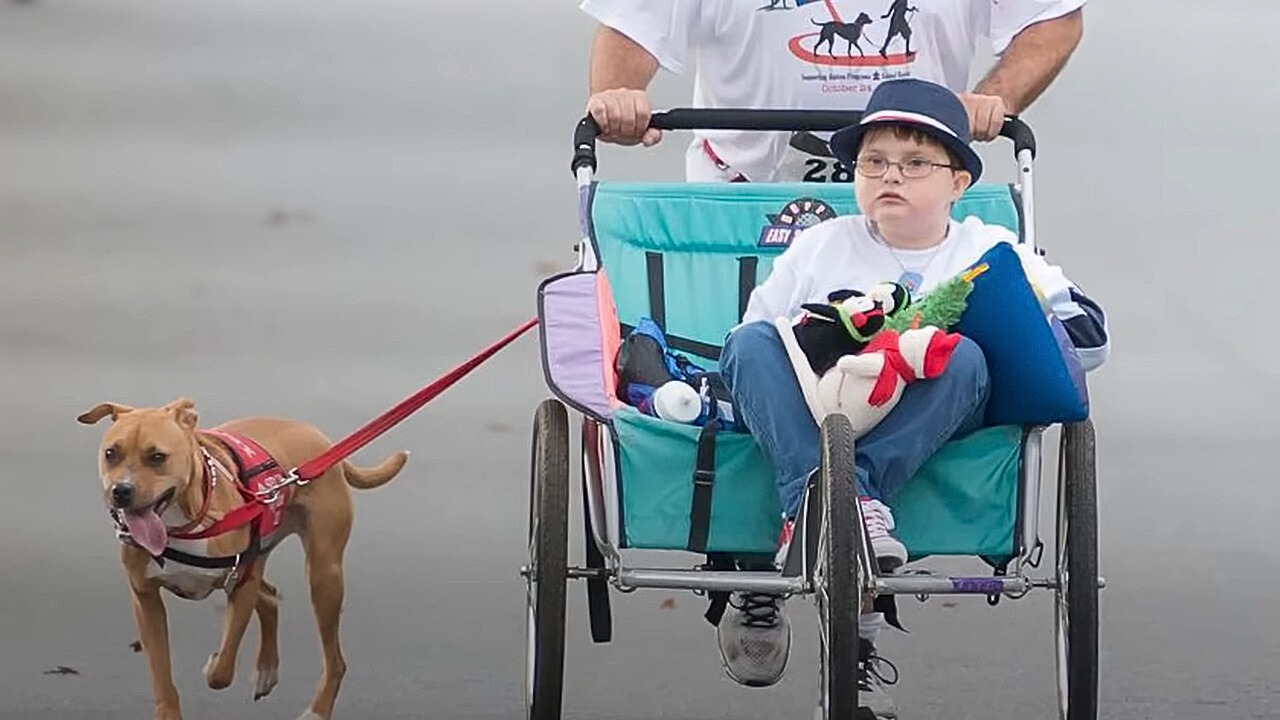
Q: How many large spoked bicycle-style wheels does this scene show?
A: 3